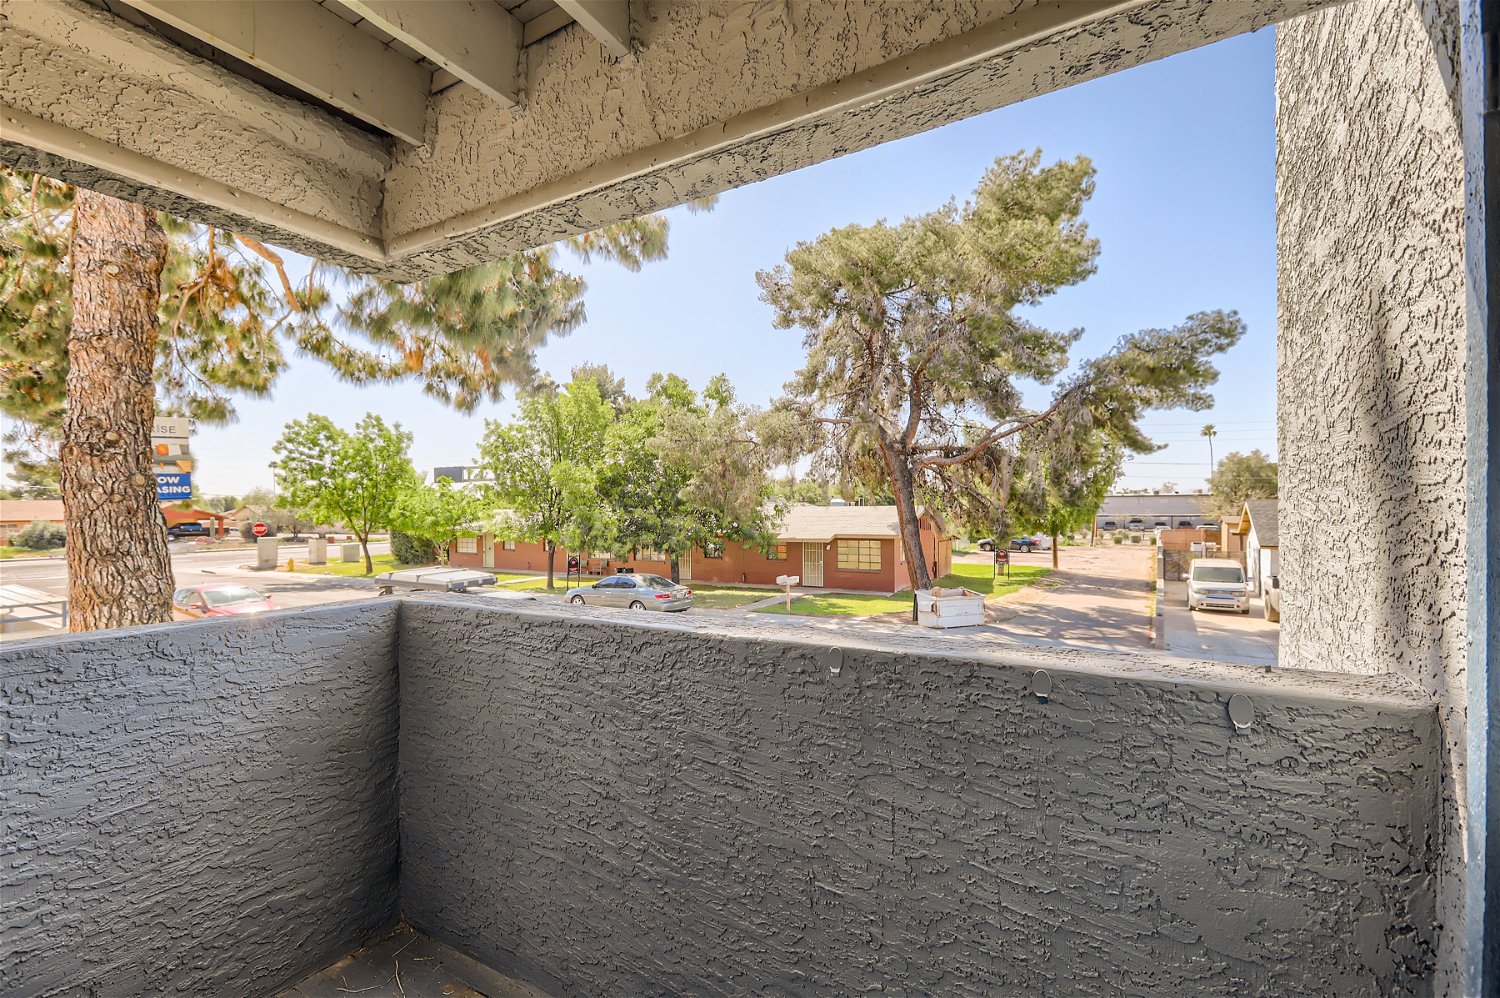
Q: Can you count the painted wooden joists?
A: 3